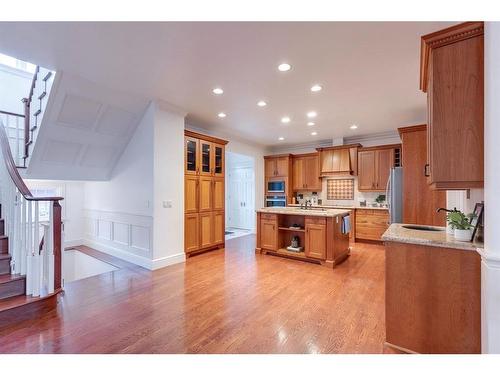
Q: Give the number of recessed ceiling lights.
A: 11